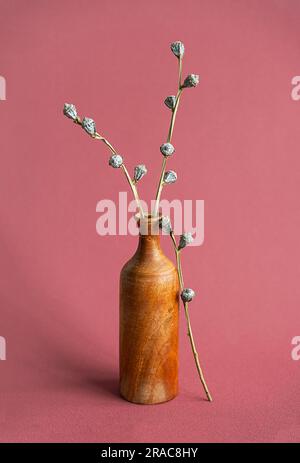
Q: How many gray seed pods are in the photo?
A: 12